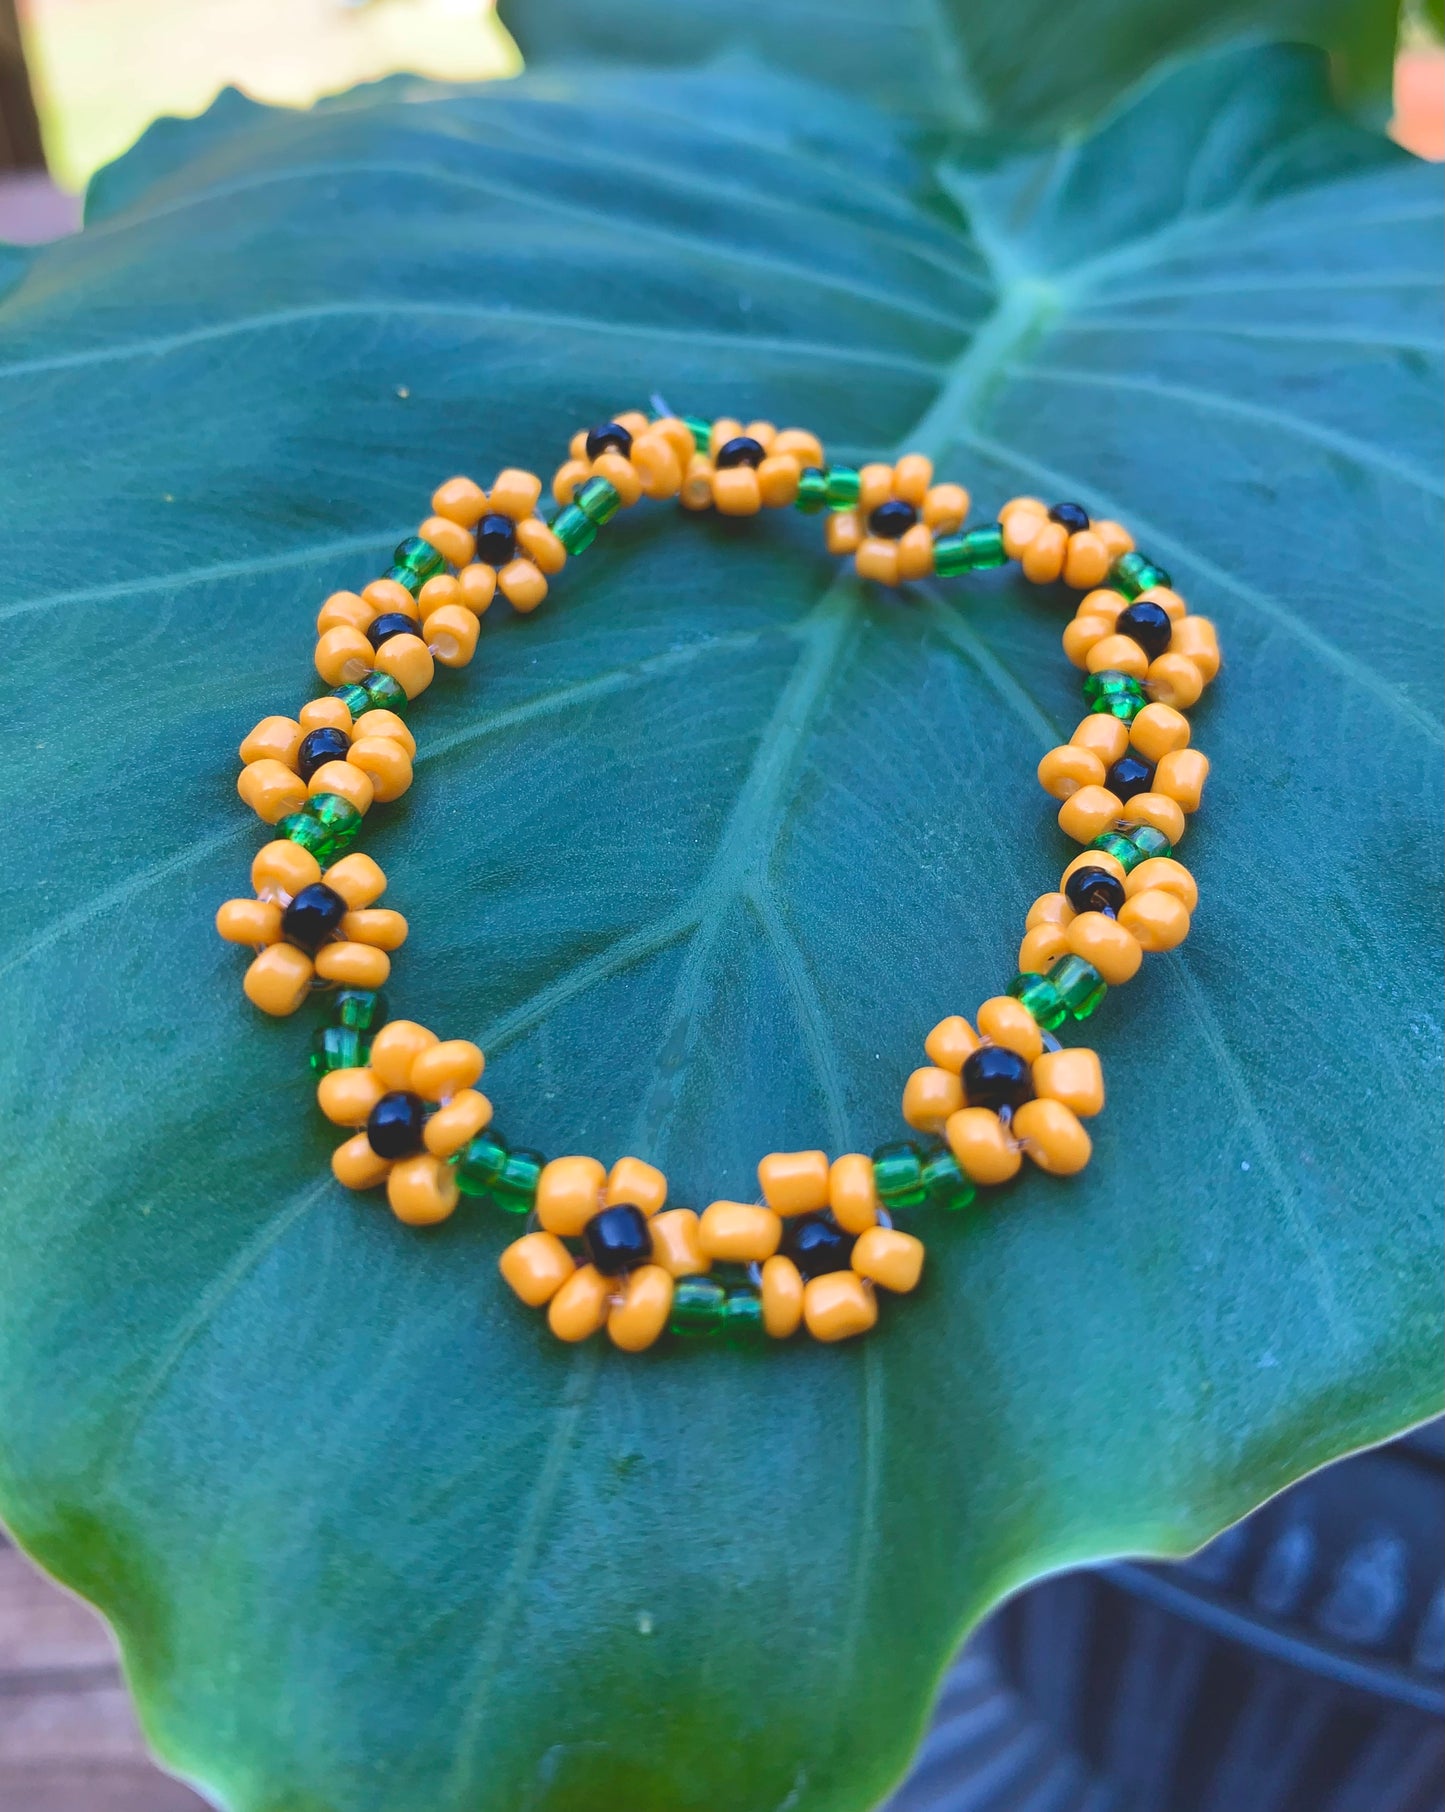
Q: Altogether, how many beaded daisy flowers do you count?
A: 15